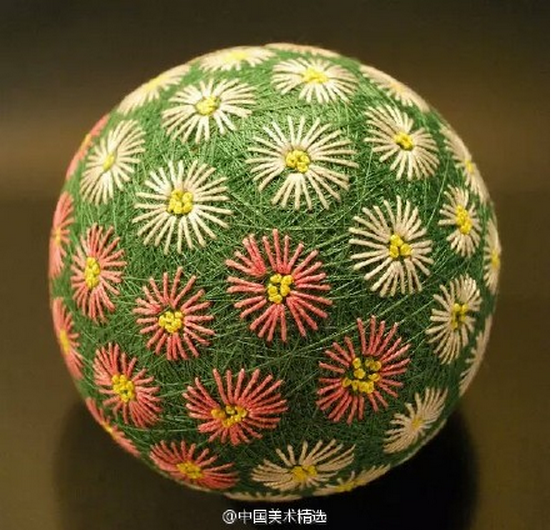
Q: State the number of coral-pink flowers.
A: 11